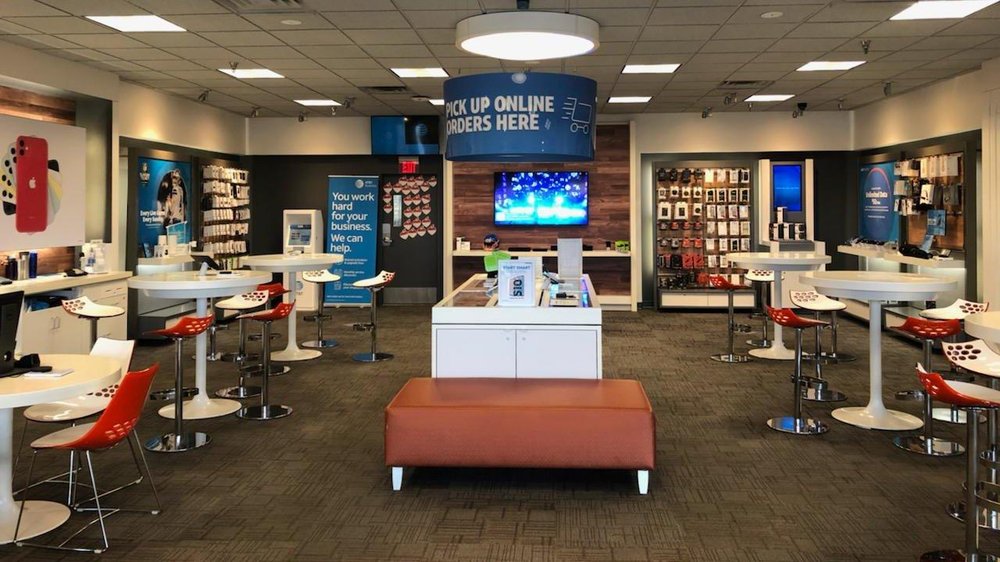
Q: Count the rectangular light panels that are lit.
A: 10